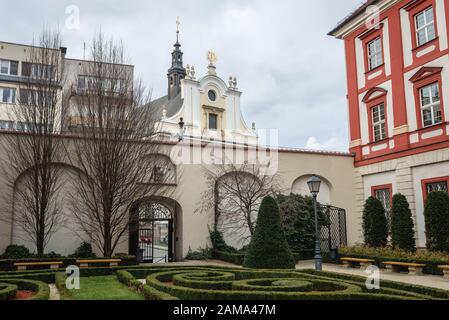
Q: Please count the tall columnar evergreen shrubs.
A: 3